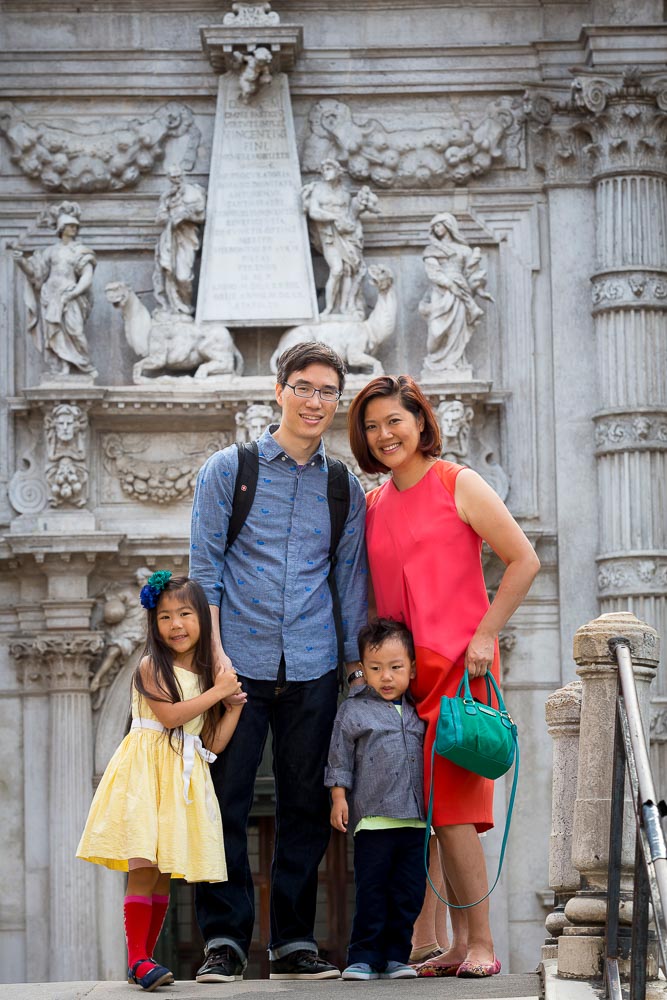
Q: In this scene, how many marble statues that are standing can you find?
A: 4